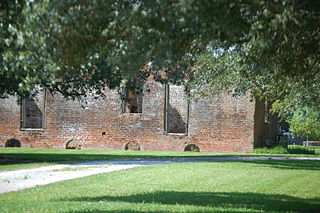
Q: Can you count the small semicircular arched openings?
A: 4